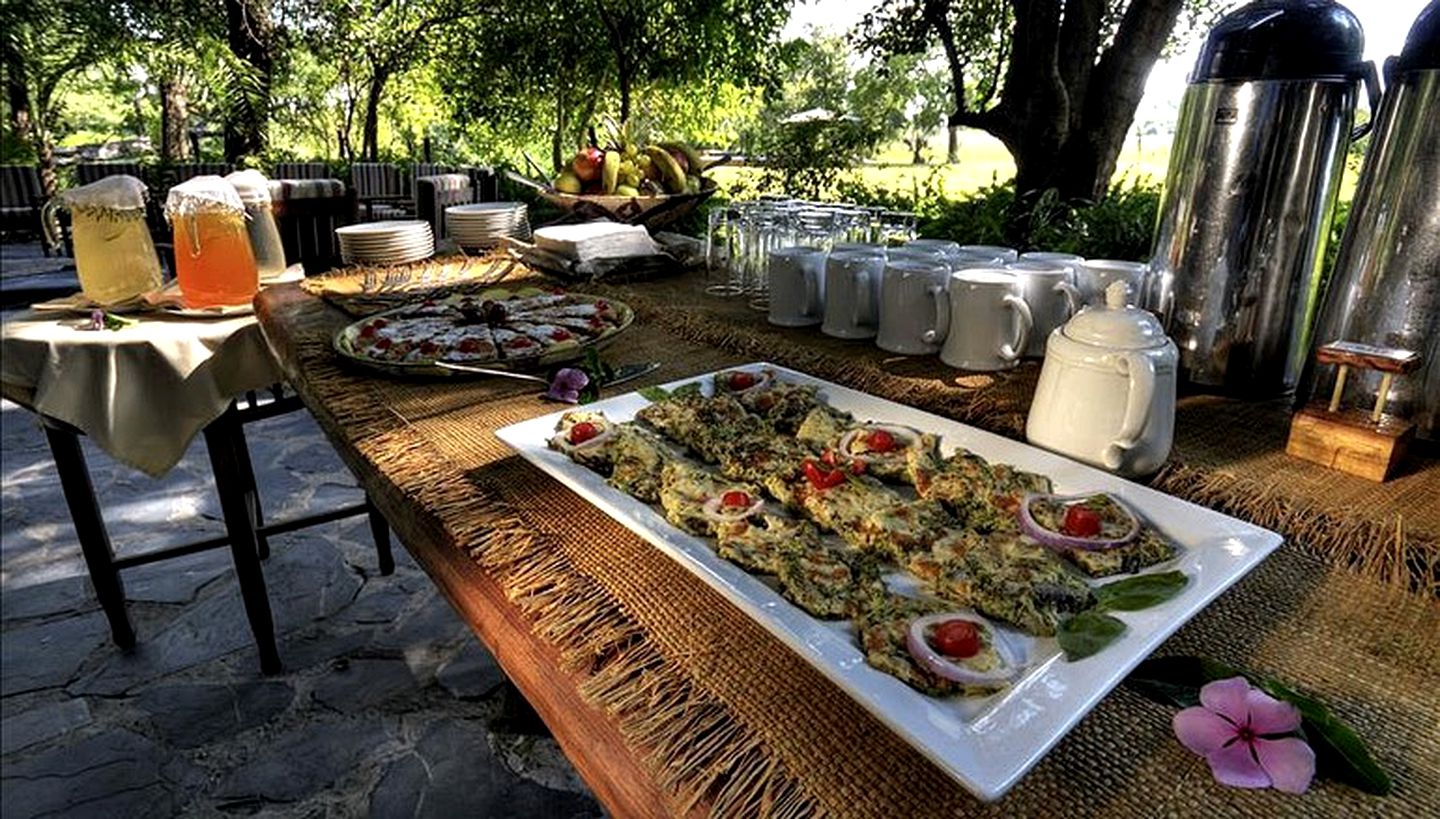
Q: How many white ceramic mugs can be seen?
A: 12